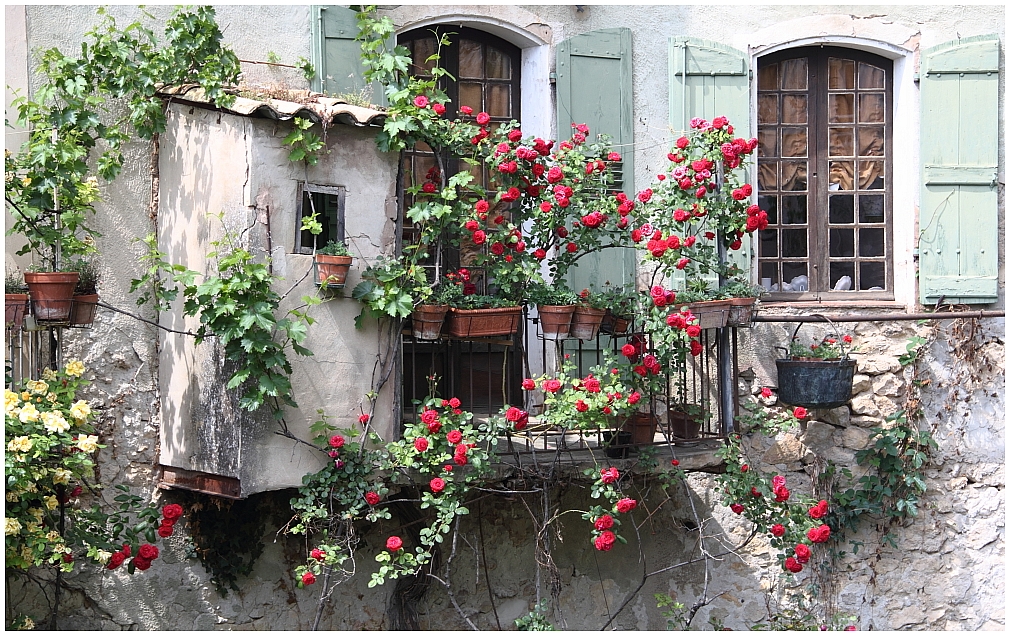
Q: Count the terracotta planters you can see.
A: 13